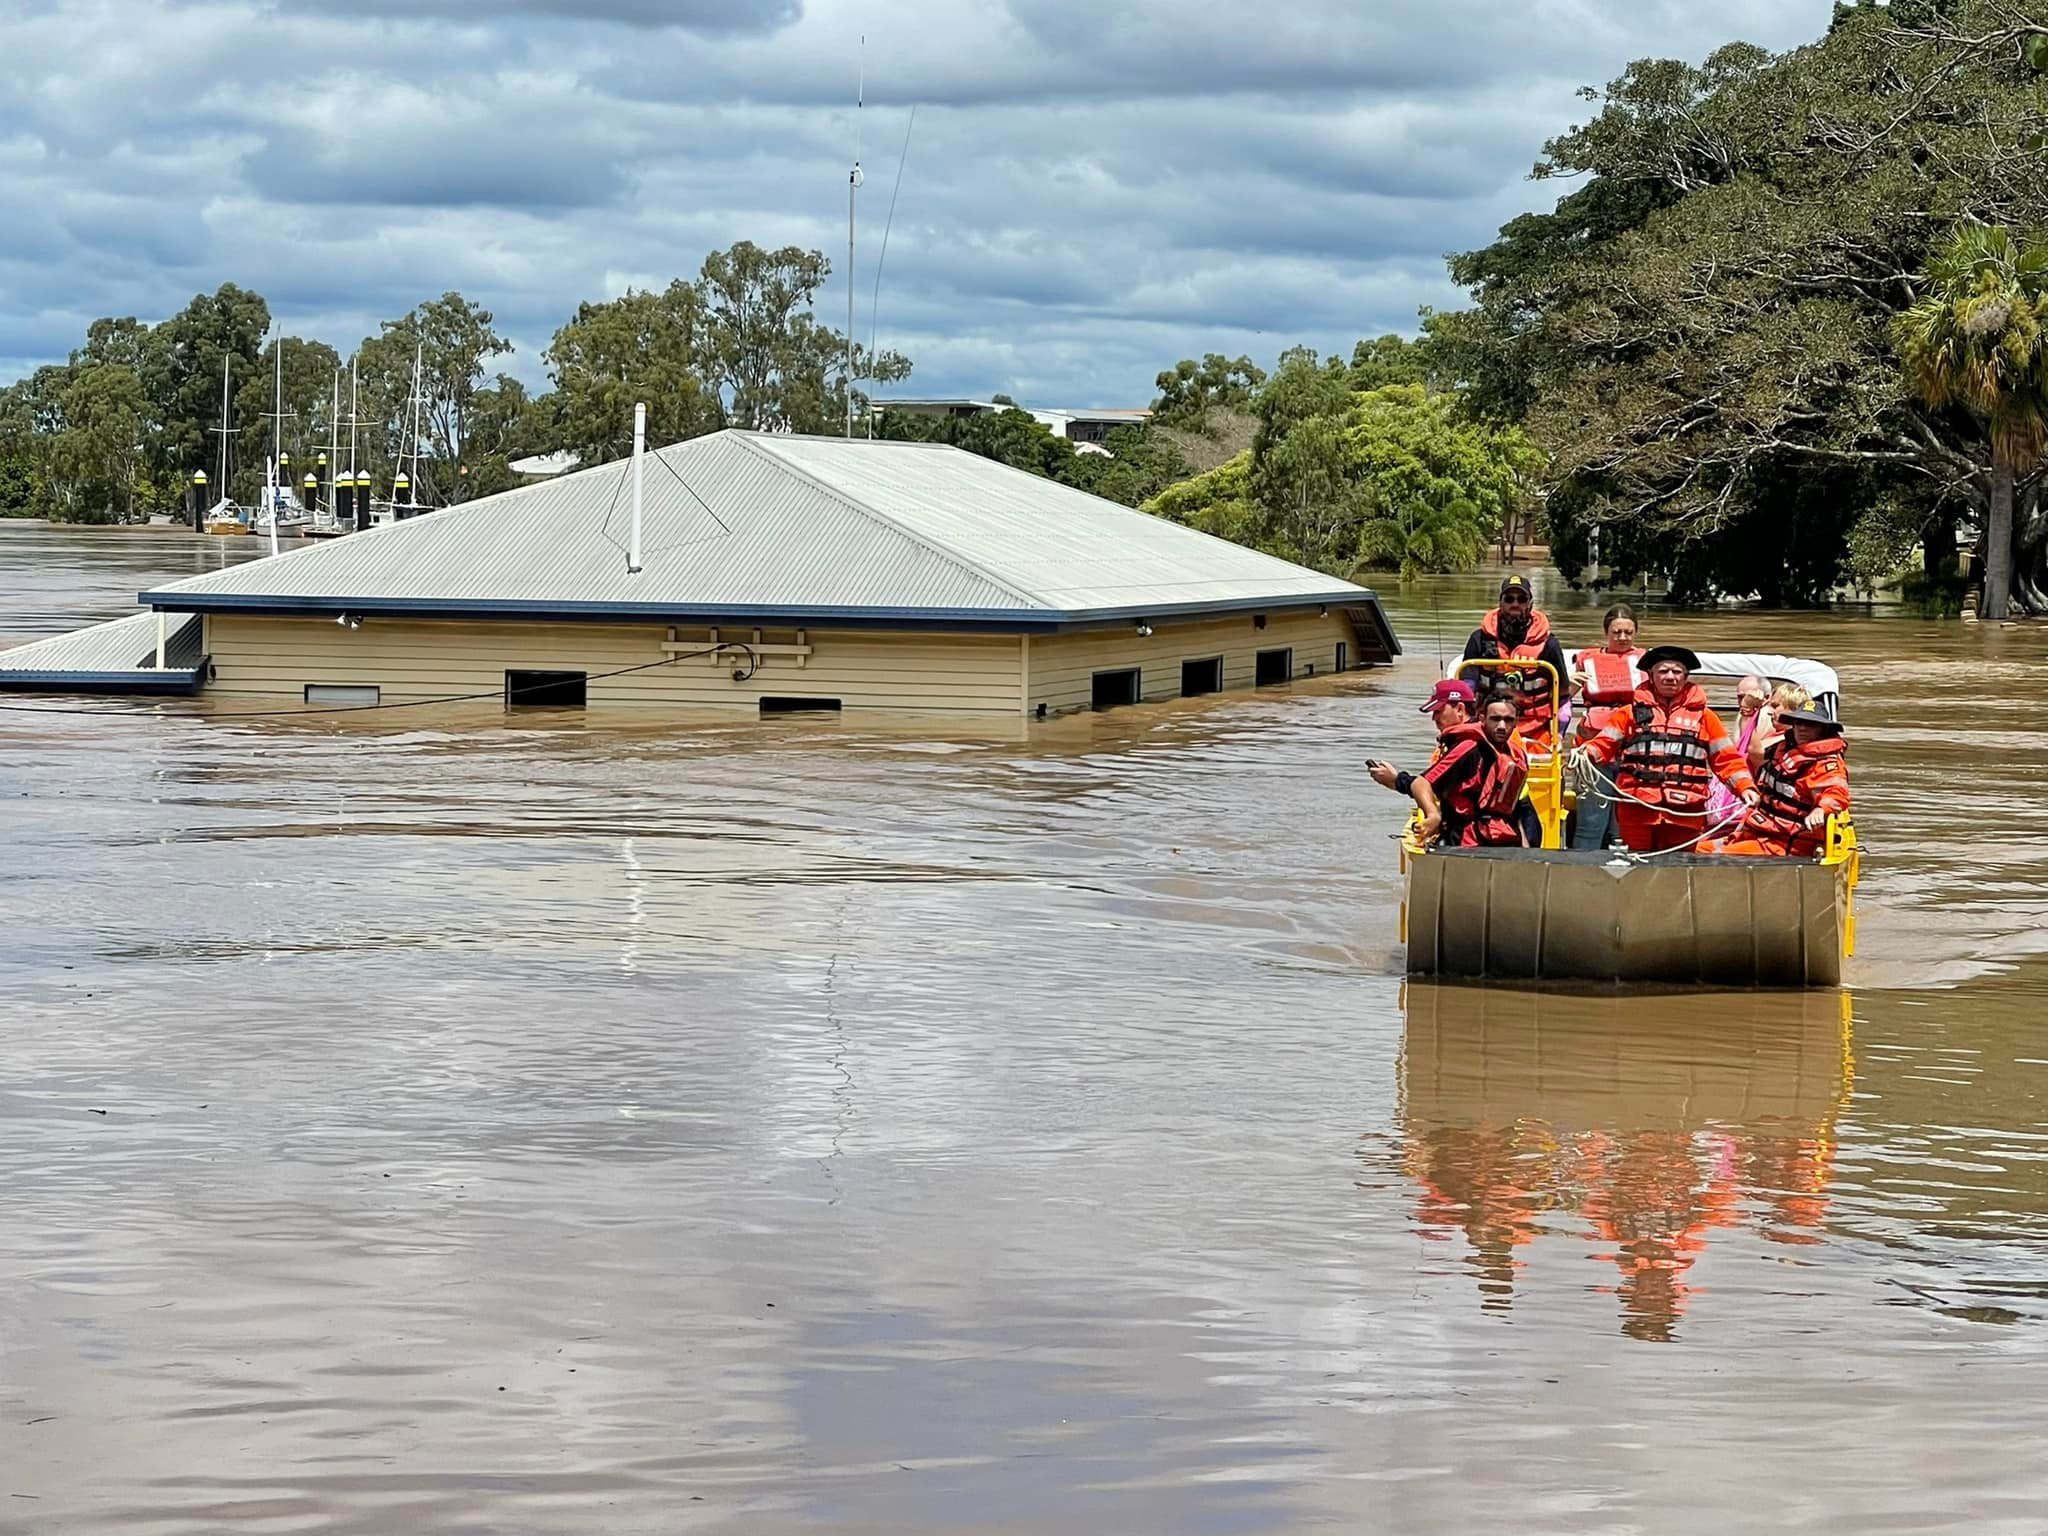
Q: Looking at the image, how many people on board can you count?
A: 8